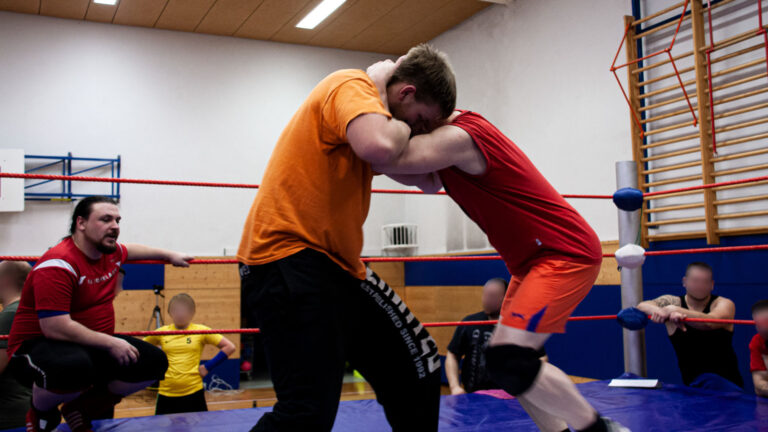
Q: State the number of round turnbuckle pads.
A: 3